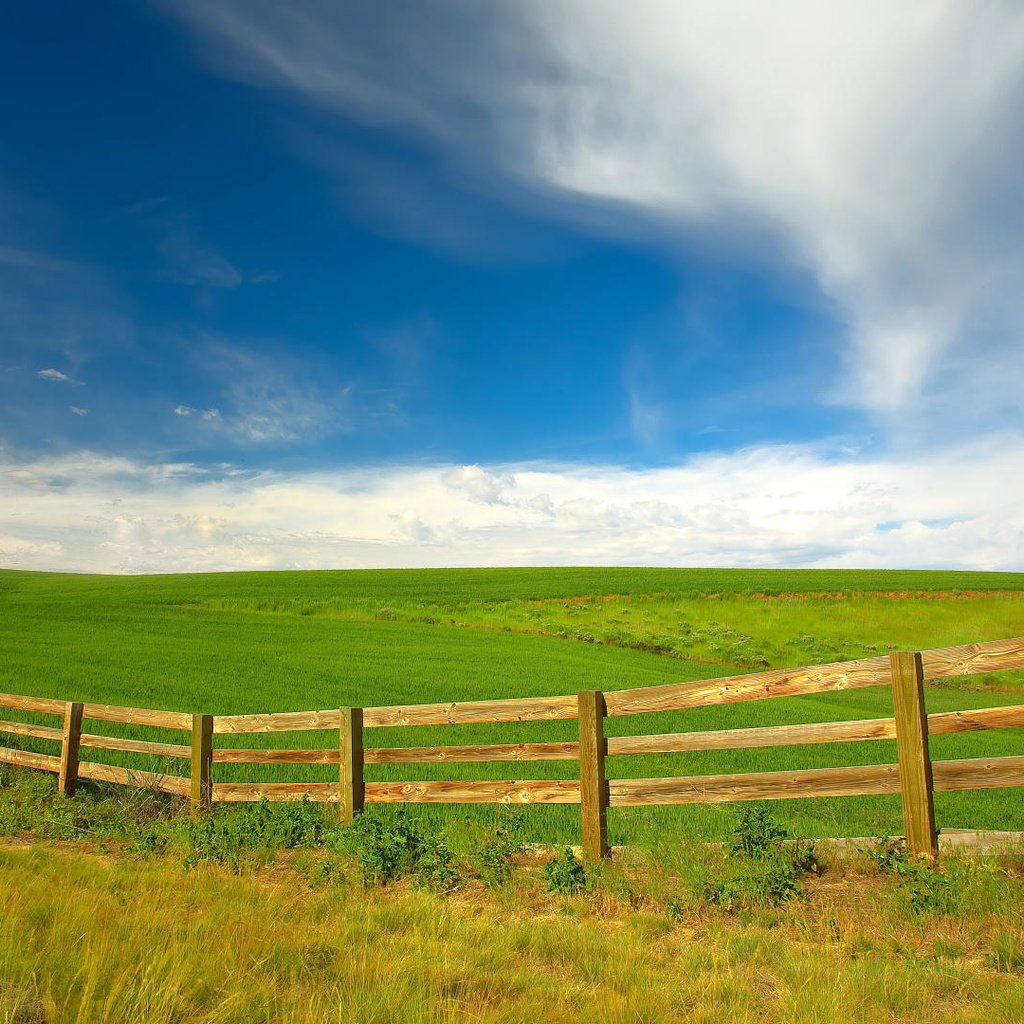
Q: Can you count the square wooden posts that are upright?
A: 5